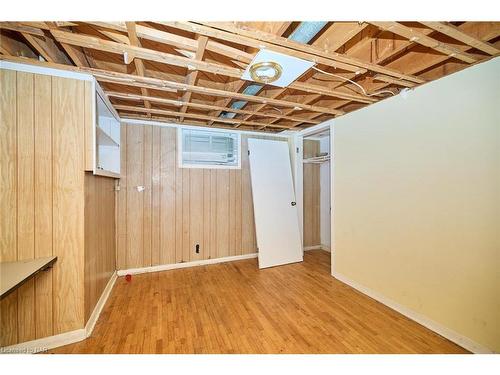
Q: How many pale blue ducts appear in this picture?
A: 1